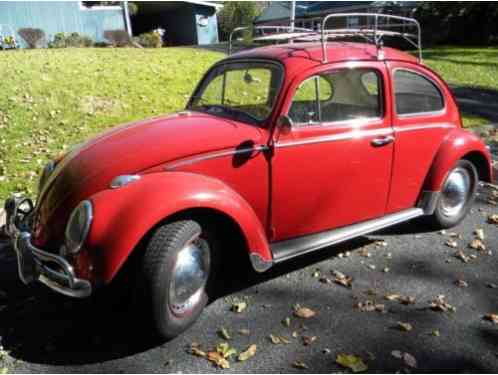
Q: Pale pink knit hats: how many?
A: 0